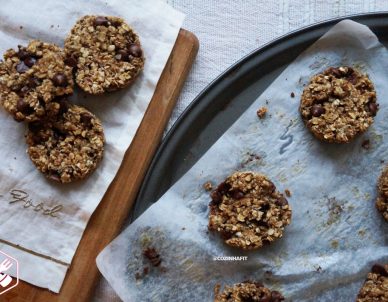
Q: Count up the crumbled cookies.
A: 8